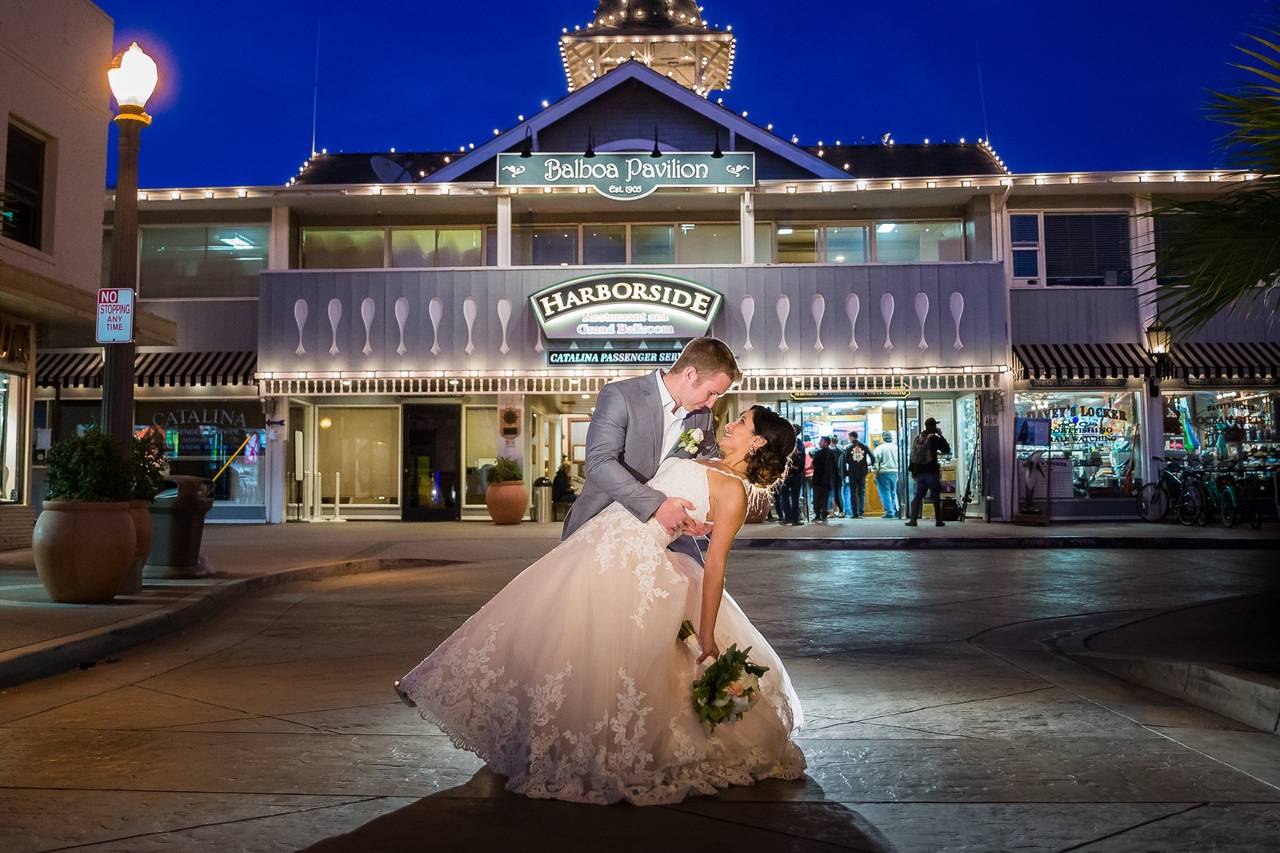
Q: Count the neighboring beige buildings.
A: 1